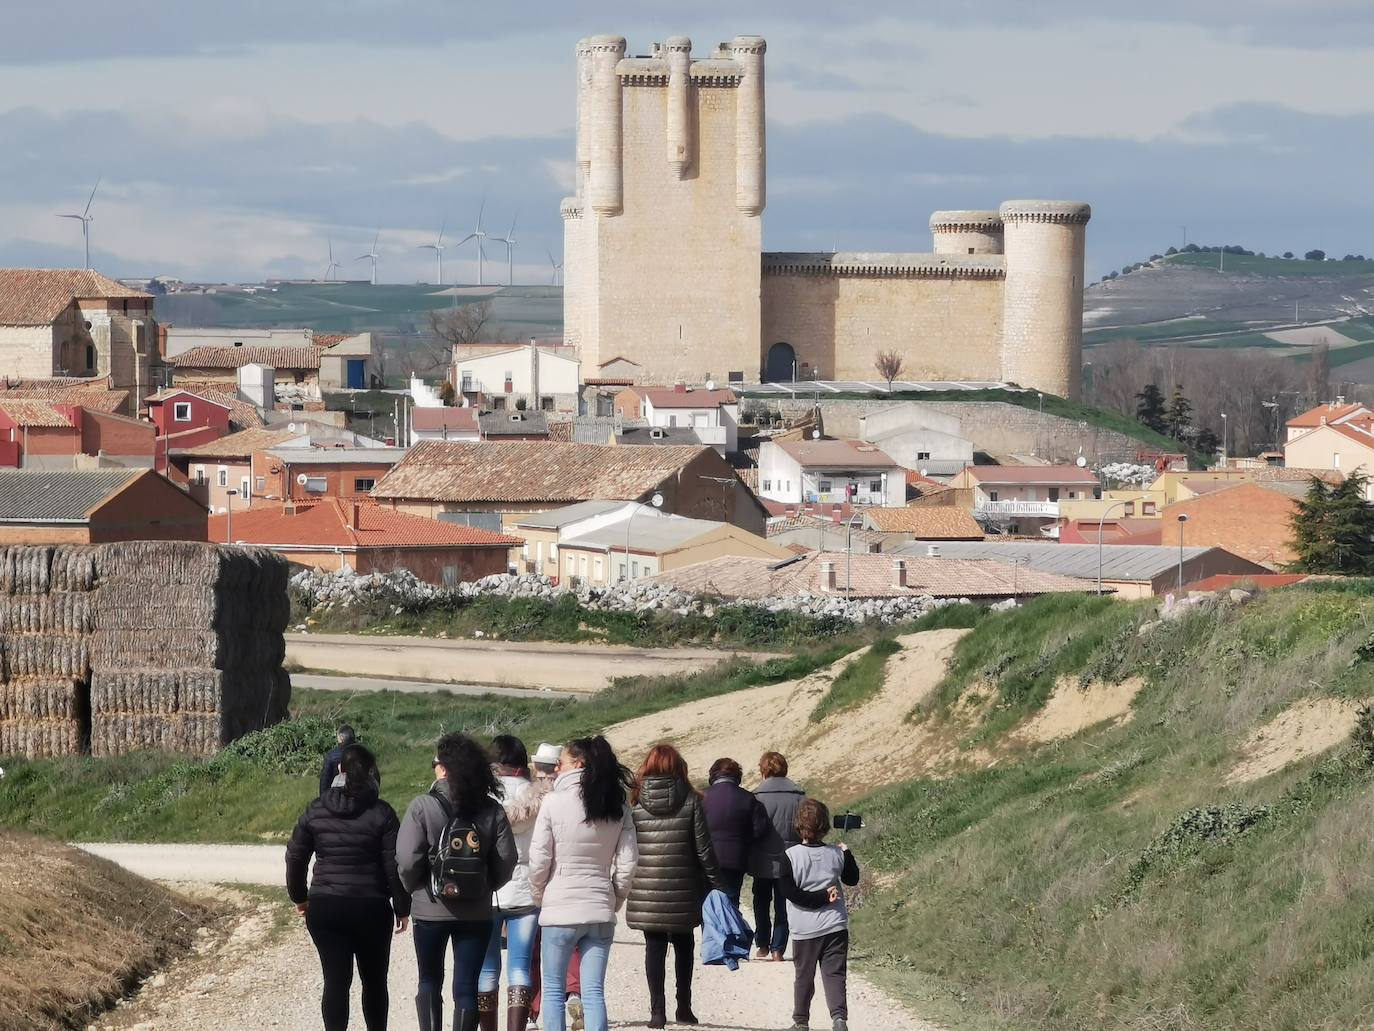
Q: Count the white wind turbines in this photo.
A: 7